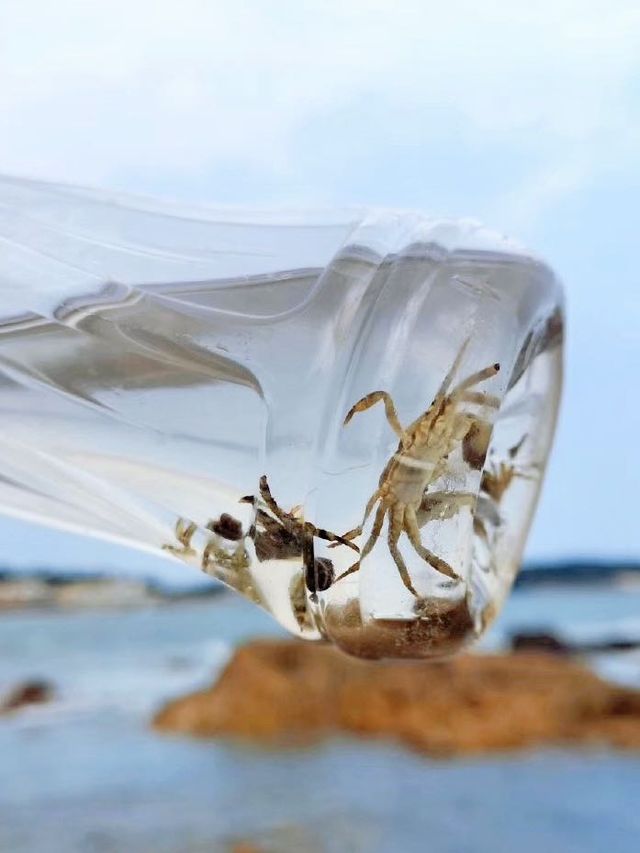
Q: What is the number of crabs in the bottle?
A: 2